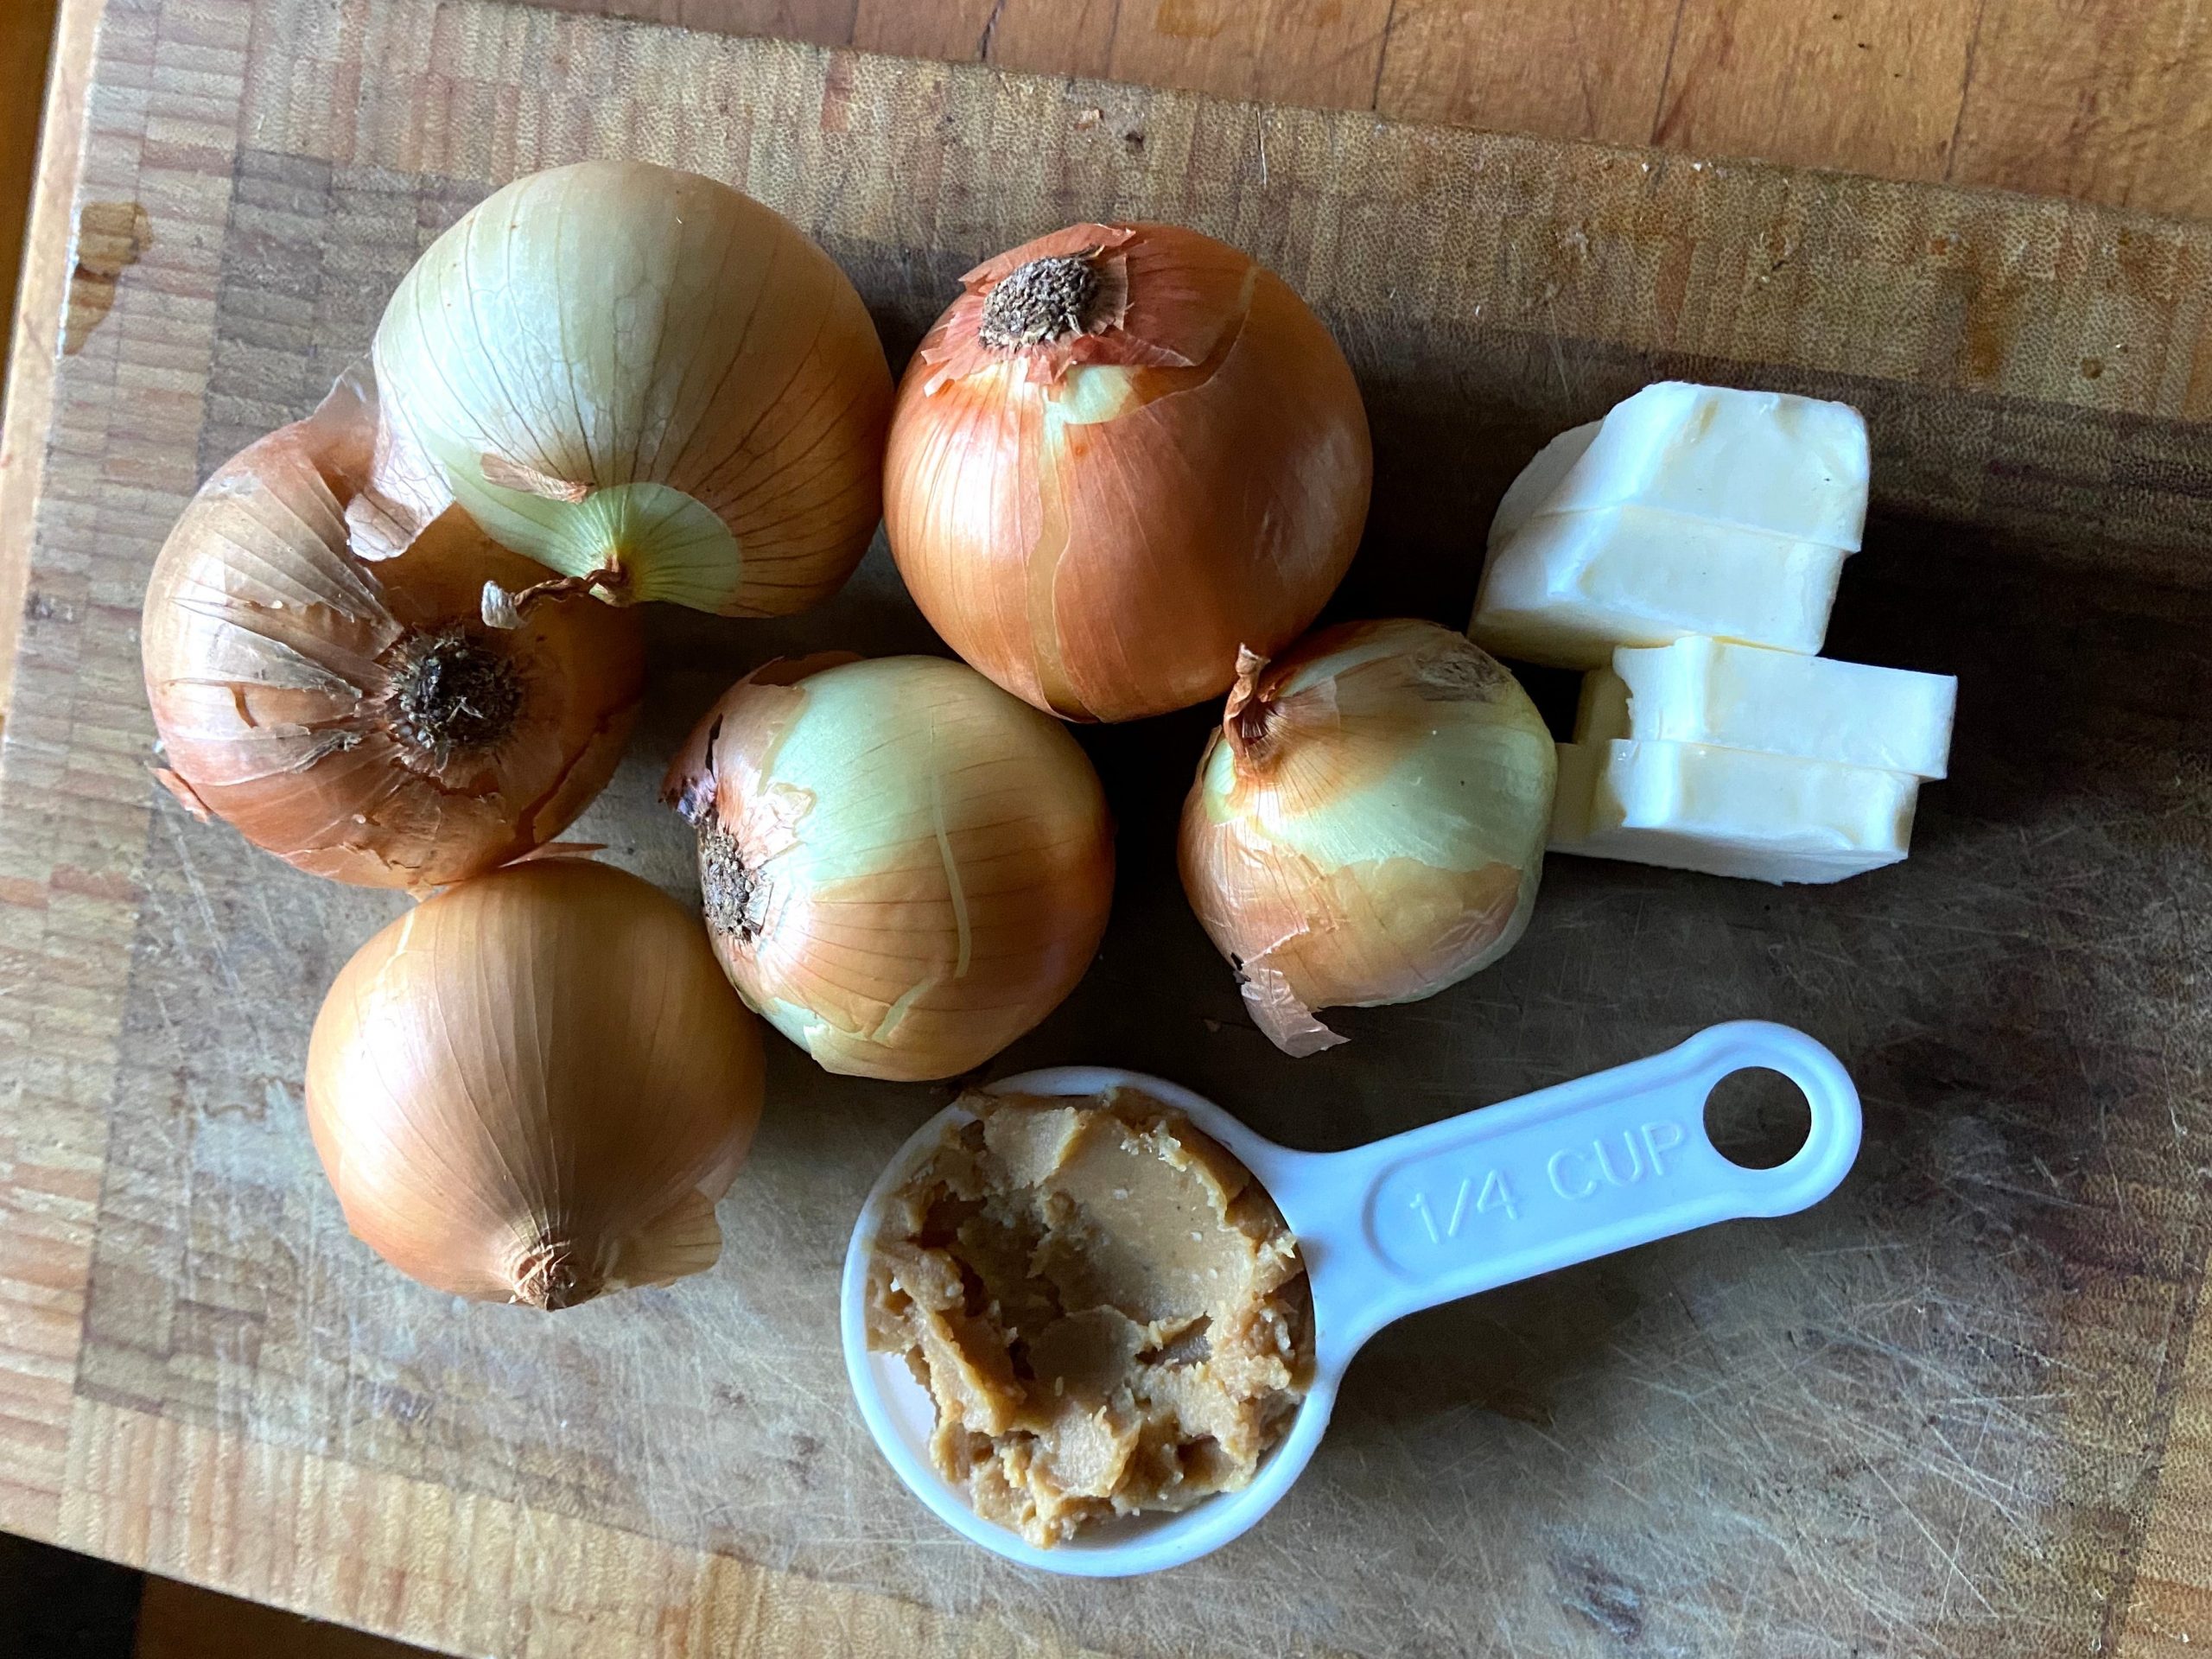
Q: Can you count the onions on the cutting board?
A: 6